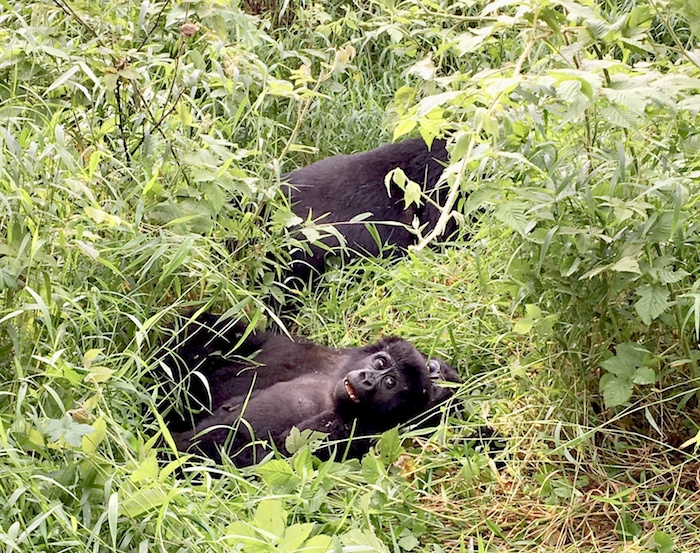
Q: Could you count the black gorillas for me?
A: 2